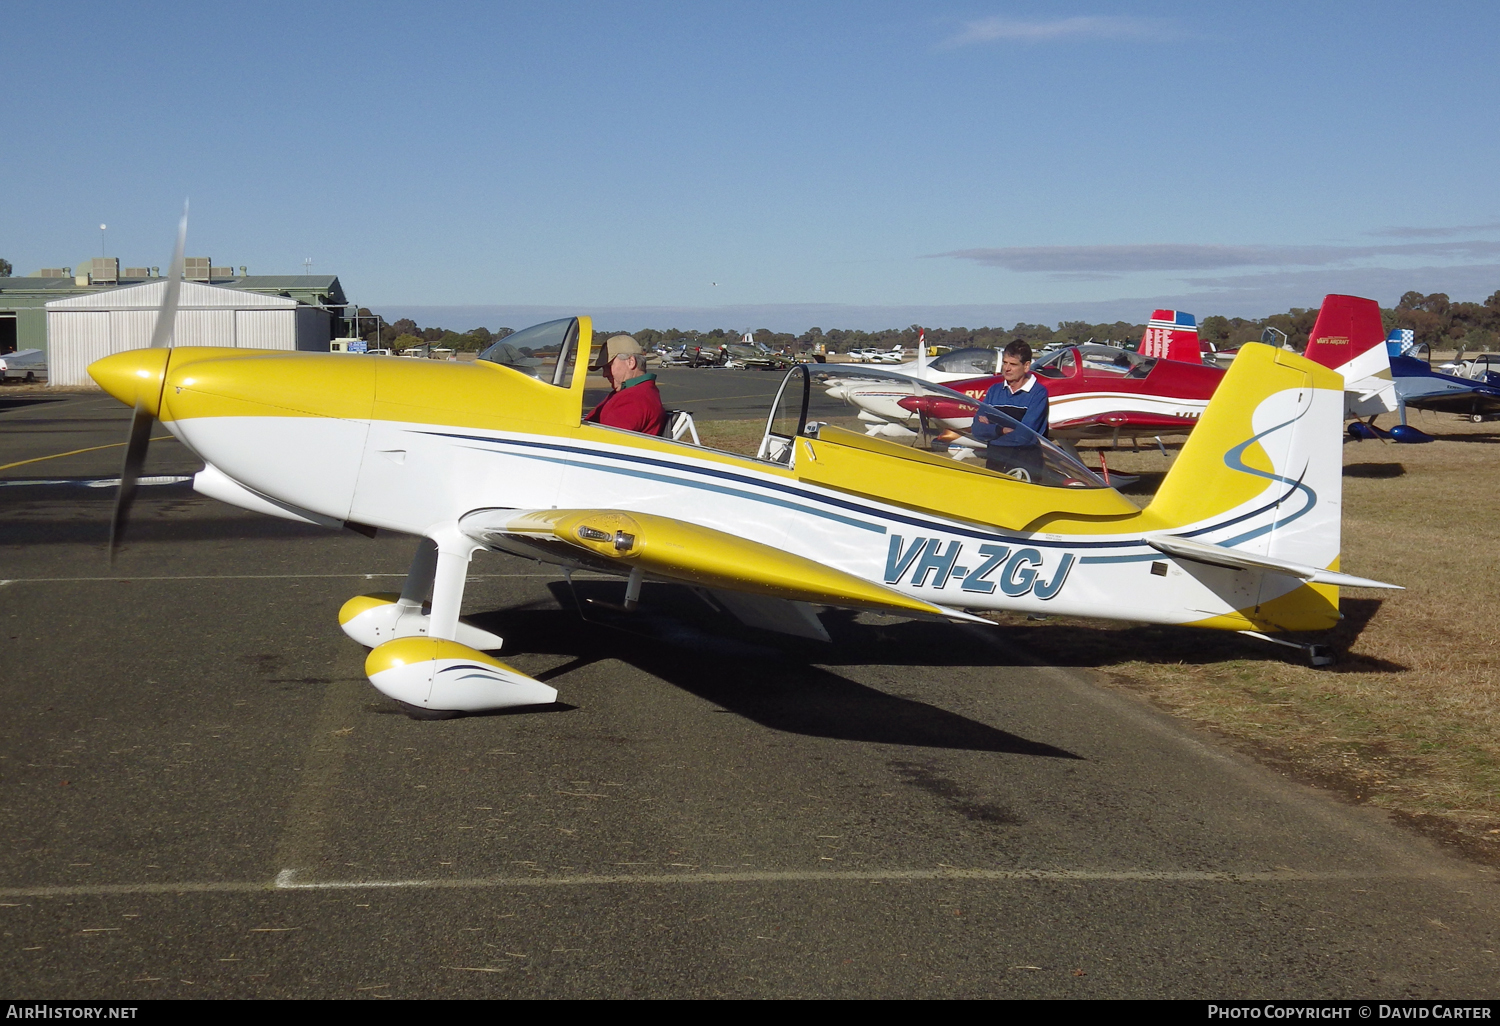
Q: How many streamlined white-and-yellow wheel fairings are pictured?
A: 2